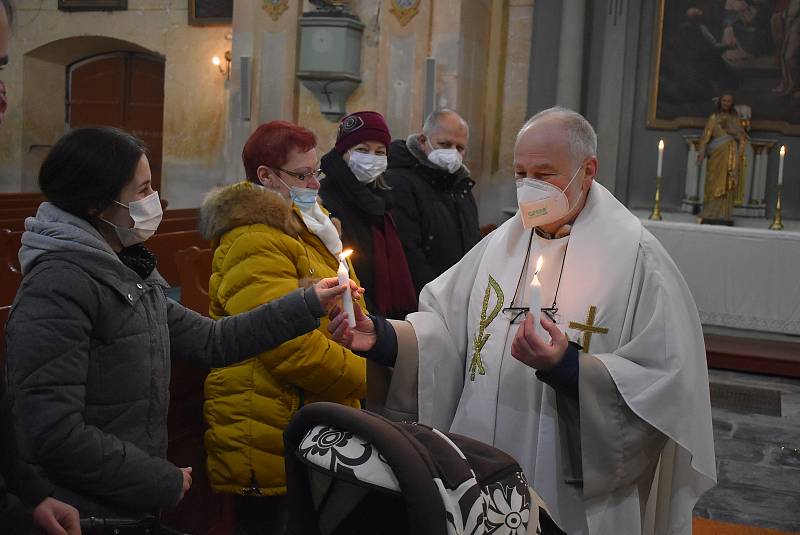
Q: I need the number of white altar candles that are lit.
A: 2